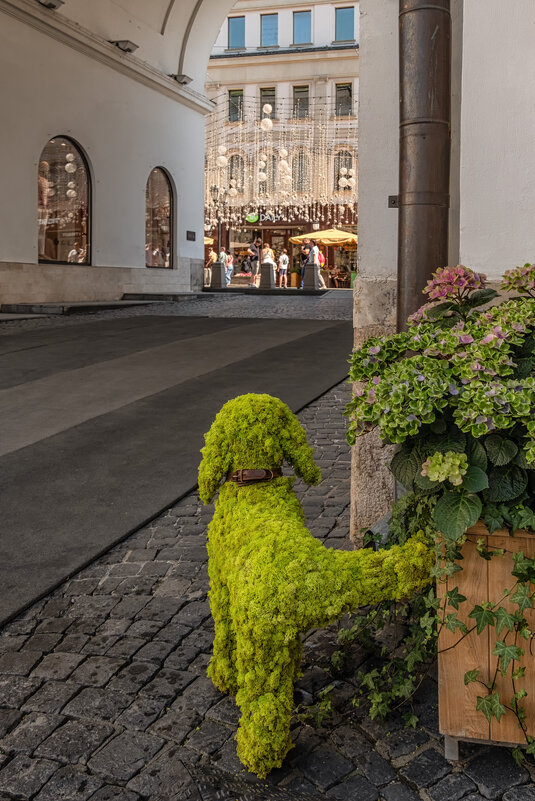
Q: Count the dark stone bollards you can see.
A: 3